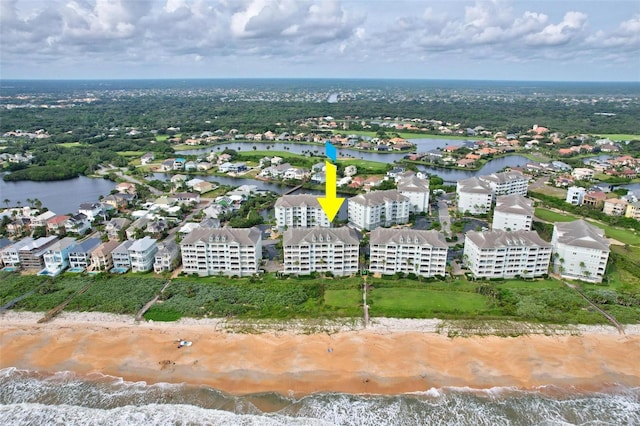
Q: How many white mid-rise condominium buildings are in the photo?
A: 11